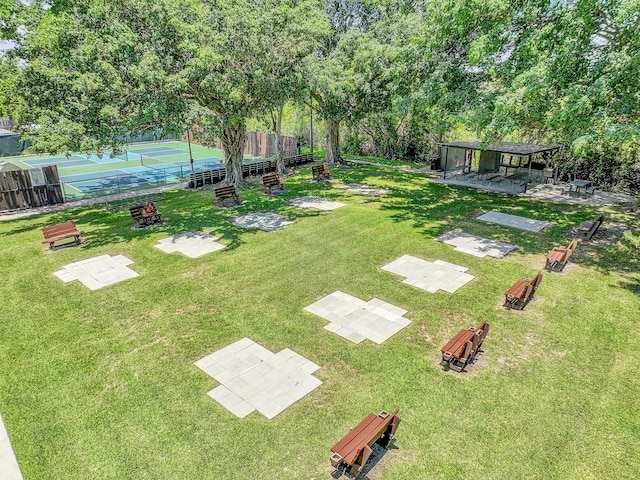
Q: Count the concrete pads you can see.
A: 10